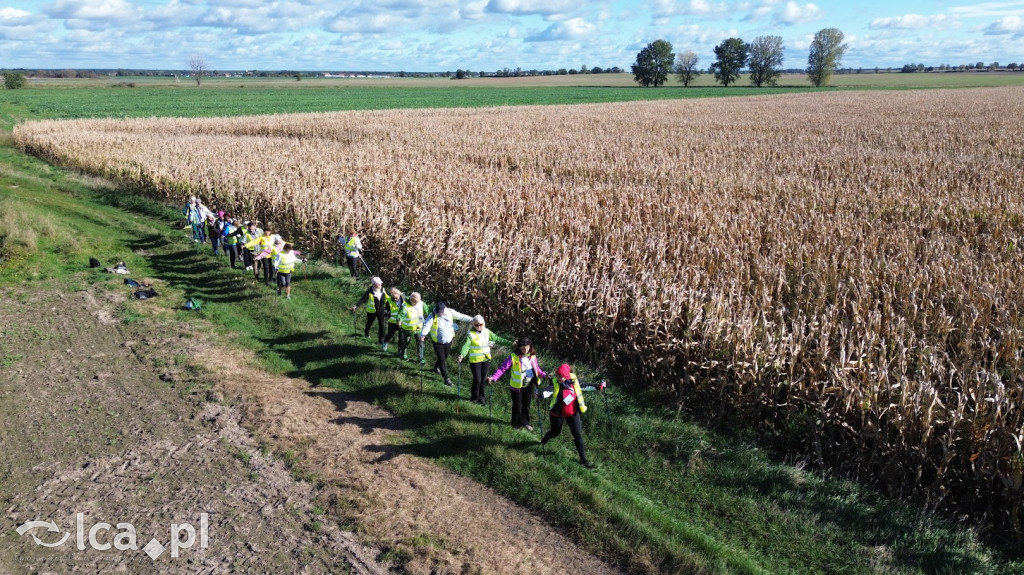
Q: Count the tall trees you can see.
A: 5